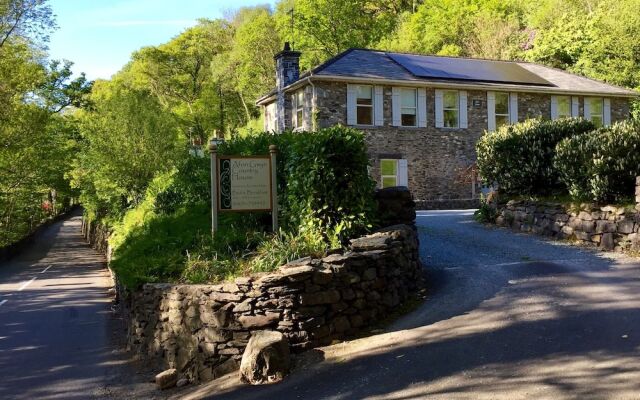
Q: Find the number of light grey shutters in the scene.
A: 13